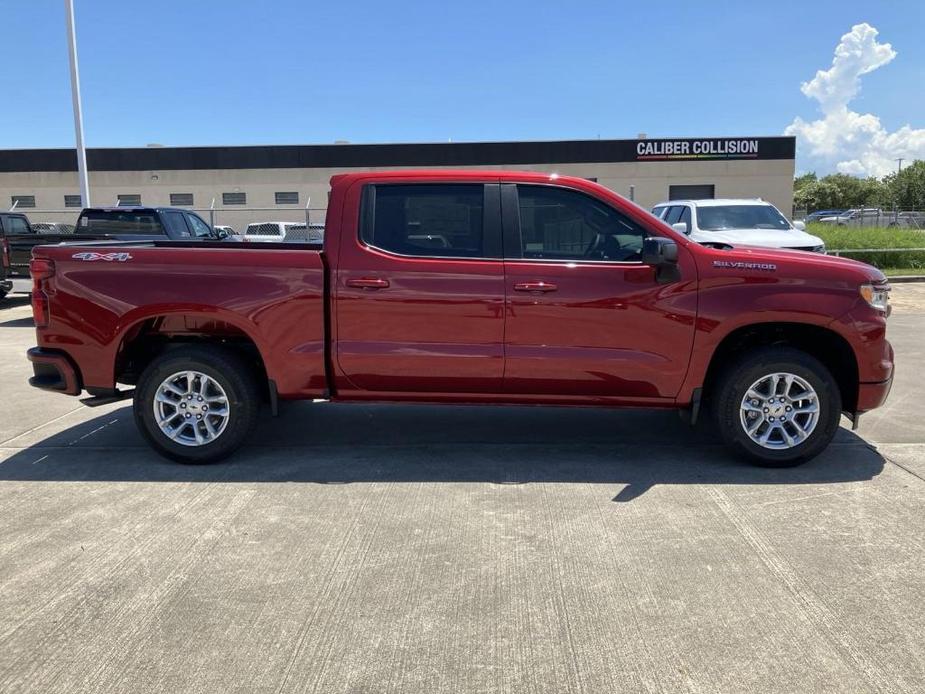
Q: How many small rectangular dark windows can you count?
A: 6